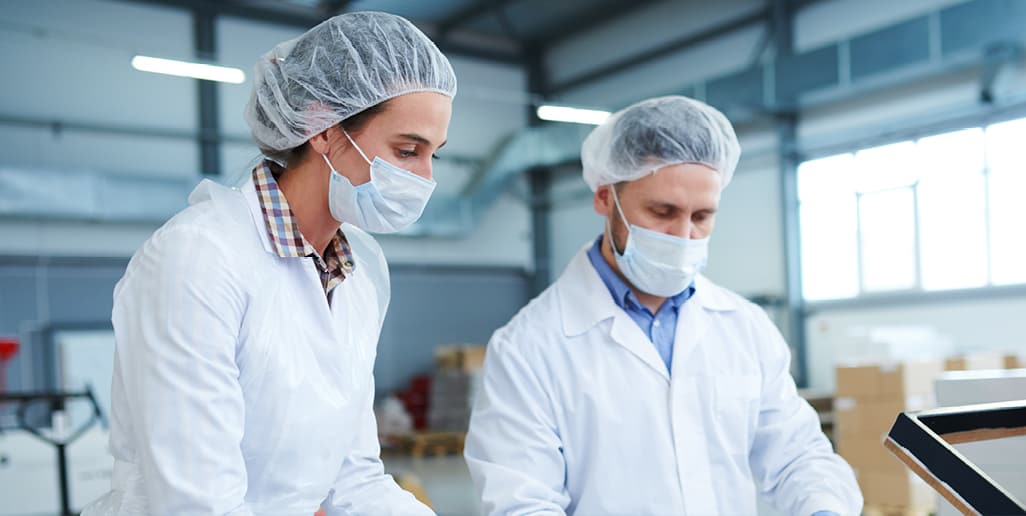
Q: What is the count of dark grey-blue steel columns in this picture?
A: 3